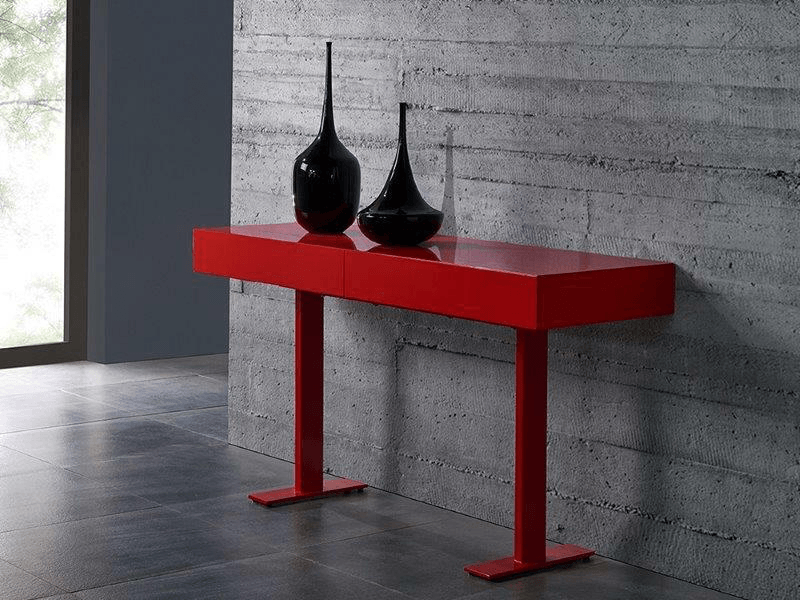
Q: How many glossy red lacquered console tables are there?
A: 1